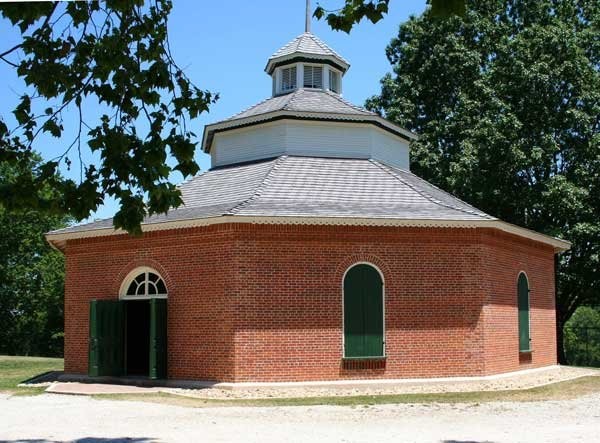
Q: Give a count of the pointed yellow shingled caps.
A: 0